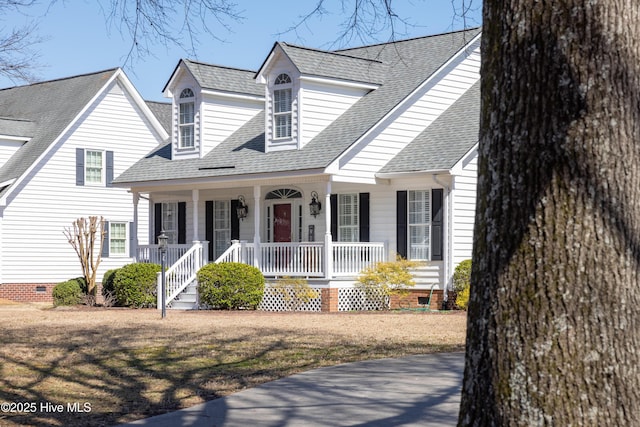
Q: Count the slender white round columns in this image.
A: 4